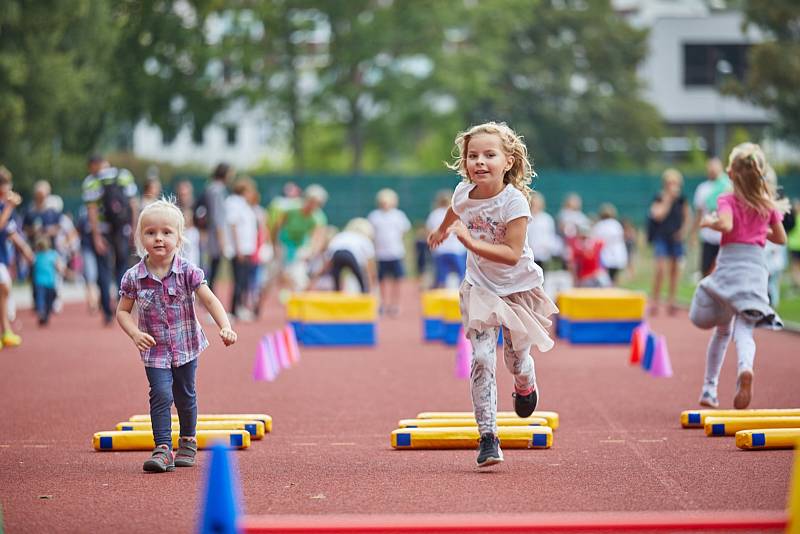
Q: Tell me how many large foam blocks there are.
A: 3